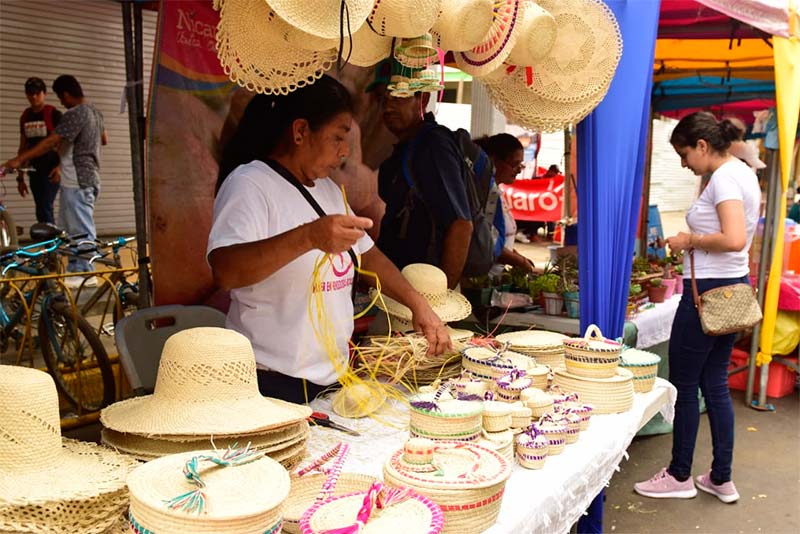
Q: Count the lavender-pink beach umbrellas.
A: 0